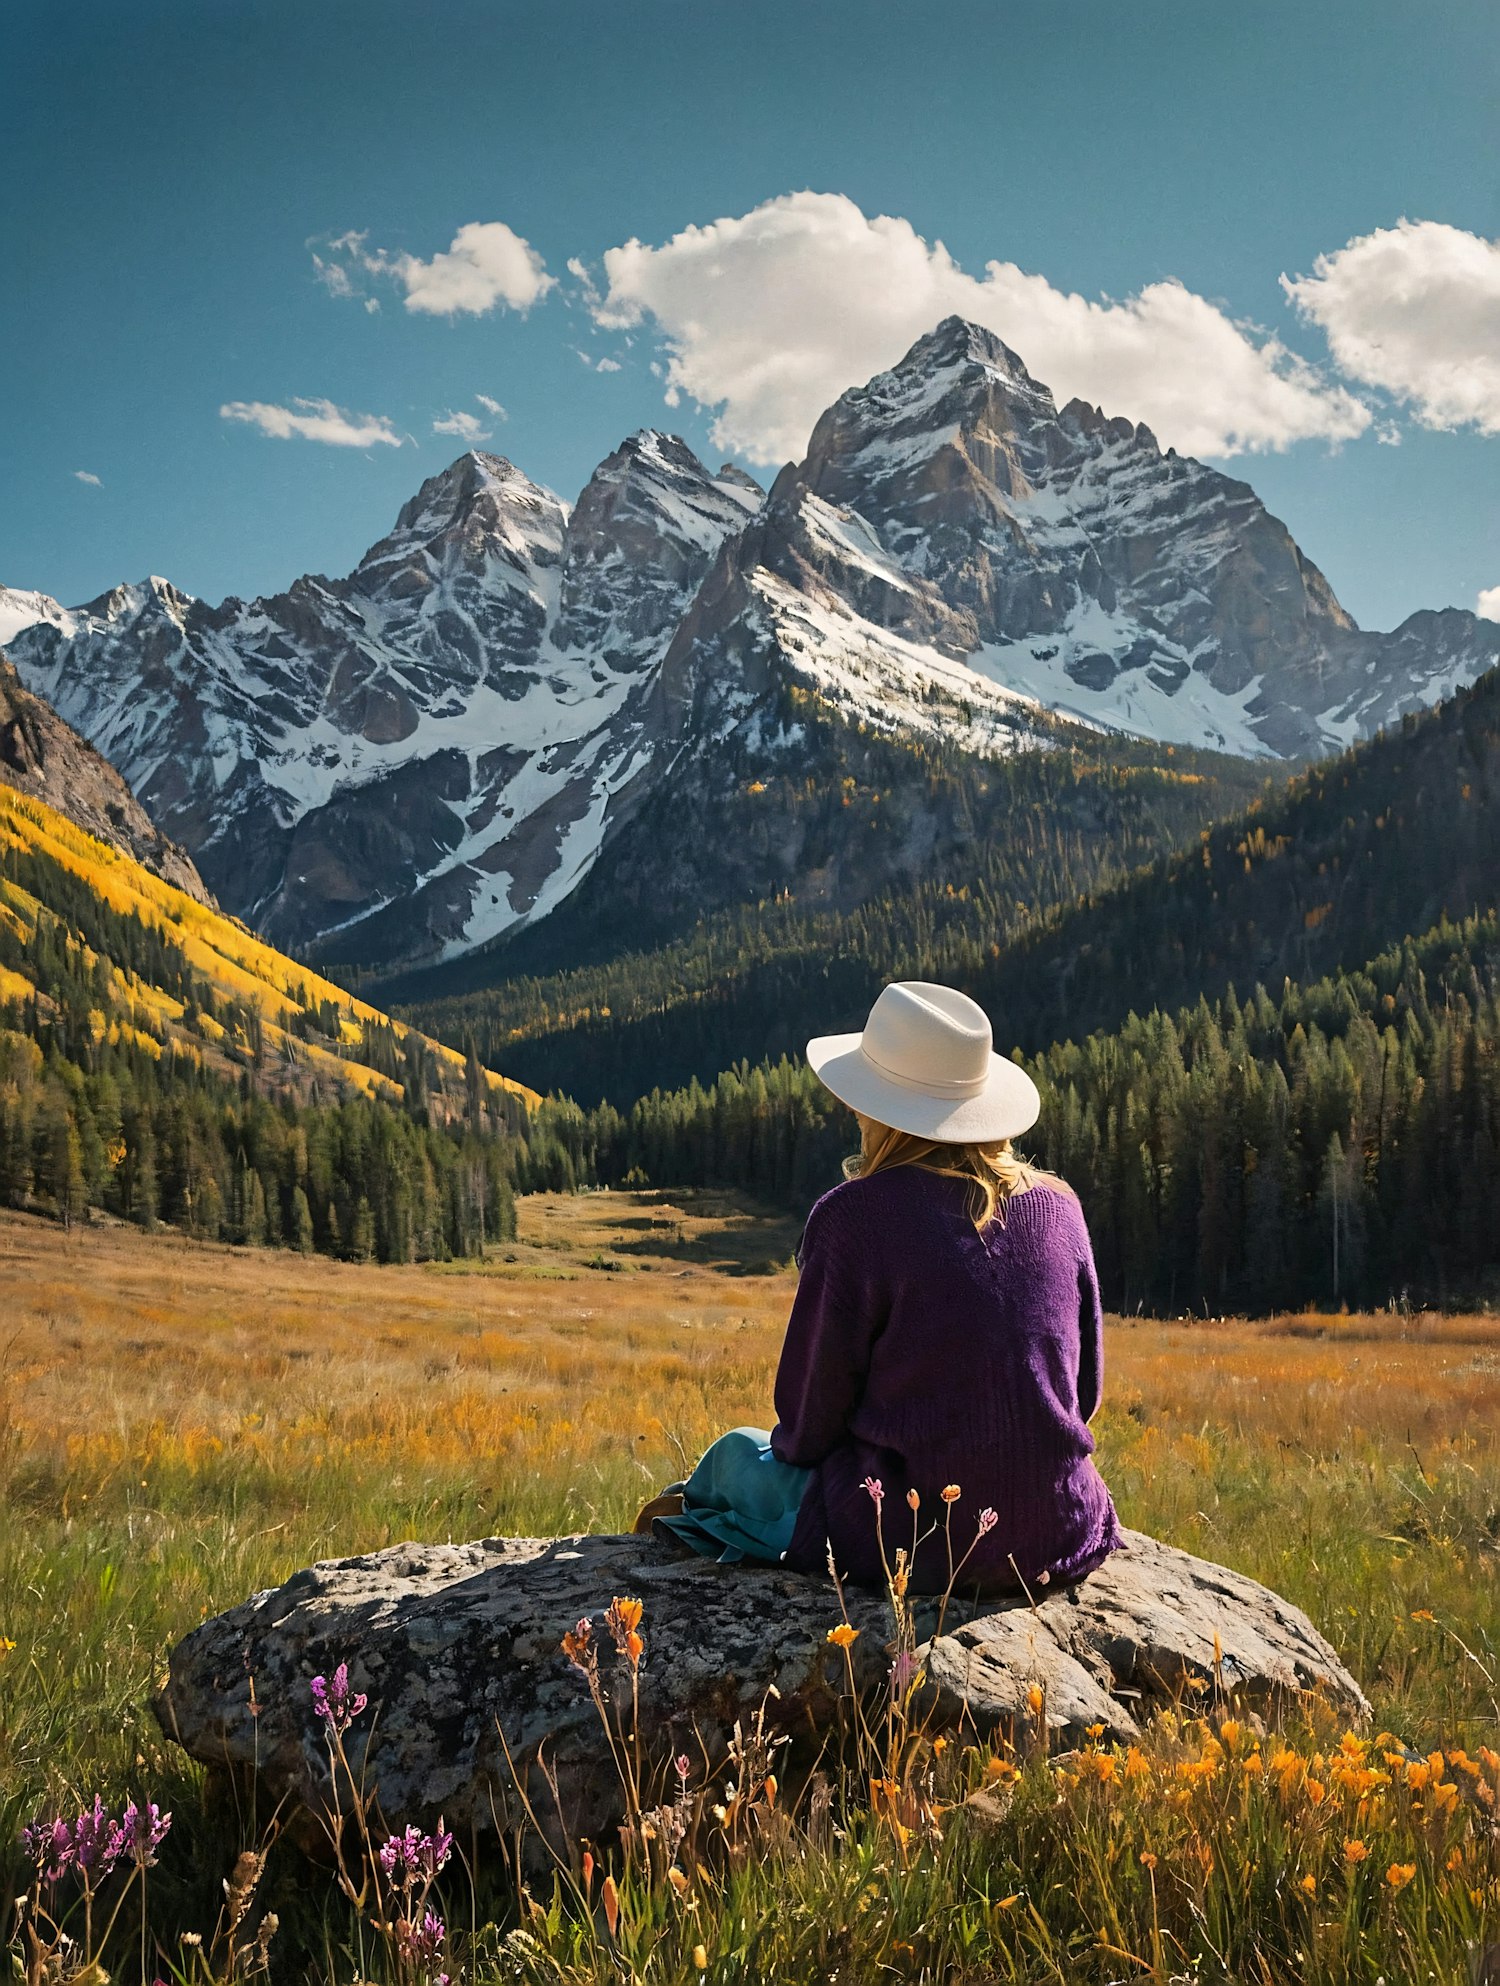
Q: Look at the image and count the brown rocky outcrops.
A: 1